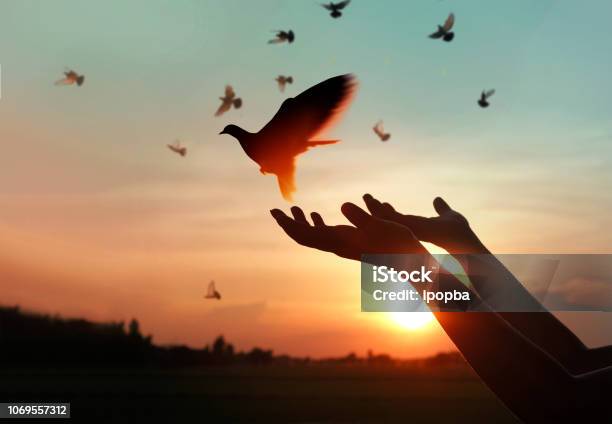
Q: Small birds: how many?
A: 10